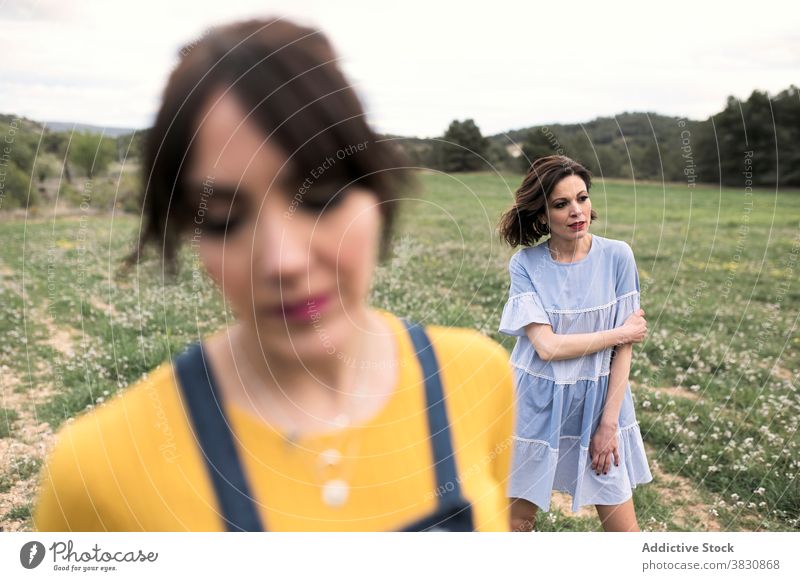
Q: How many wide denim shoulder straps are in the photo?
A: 2